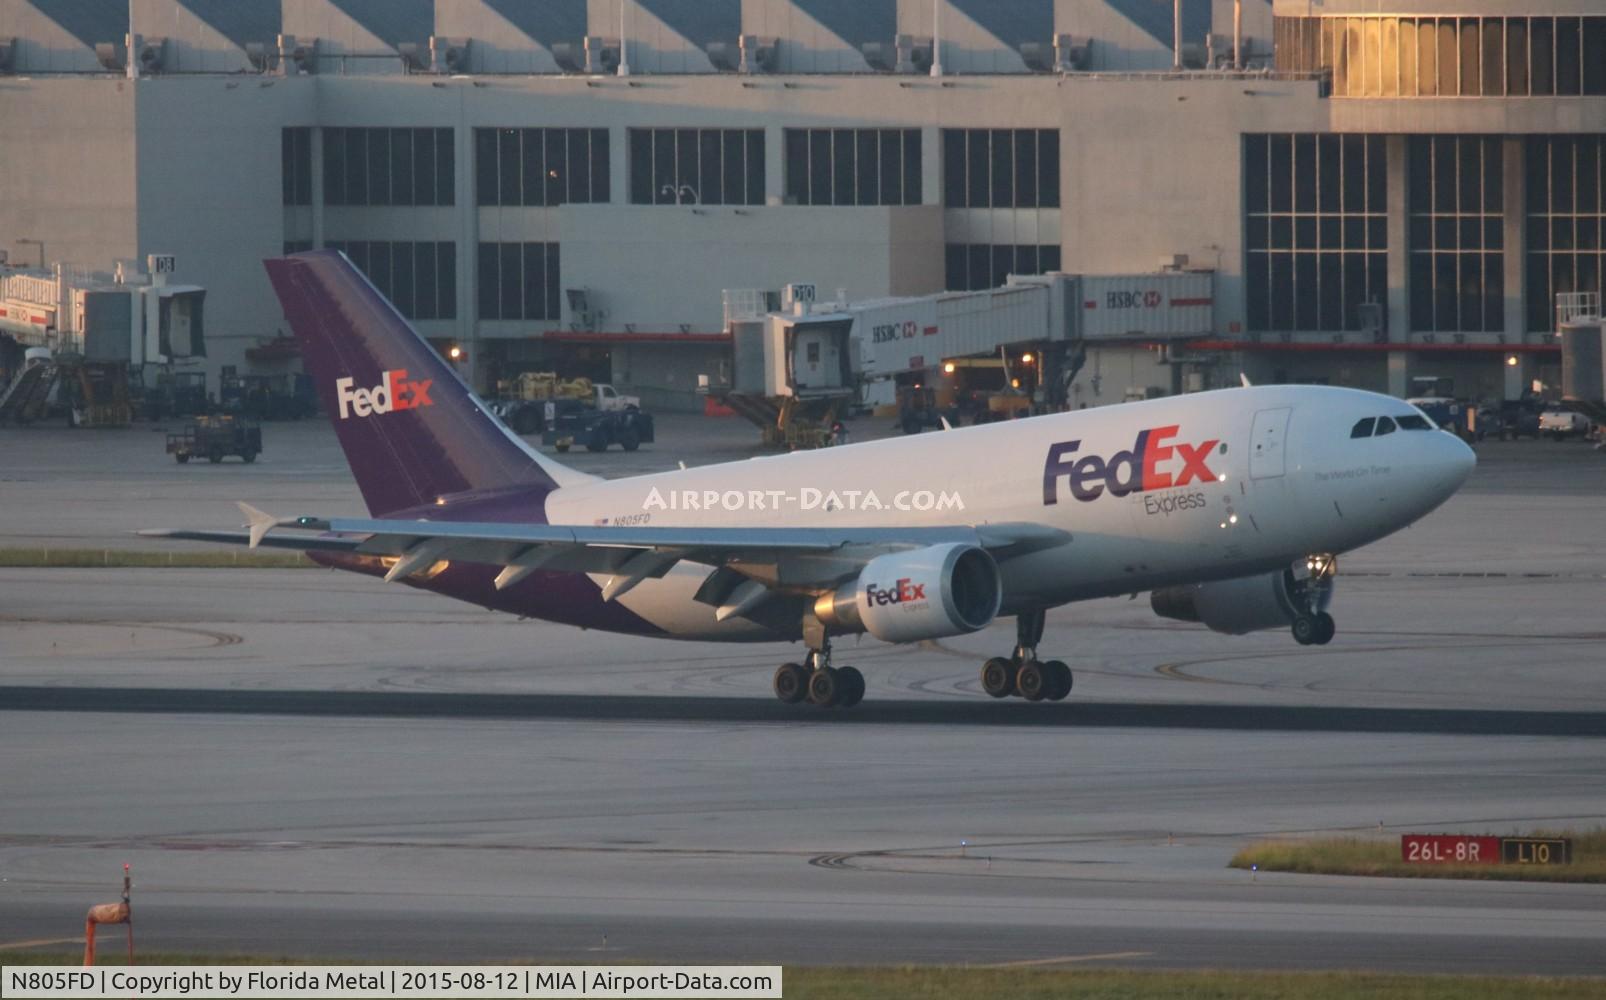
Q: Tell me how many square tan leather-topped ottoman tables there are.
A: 0